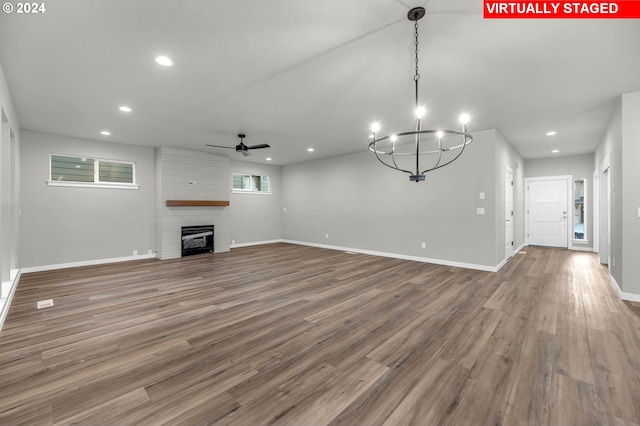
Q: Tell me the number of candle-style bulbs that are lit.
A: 5